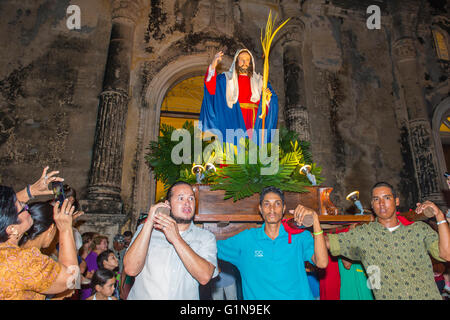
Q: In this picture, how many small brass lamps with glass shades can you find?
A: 4